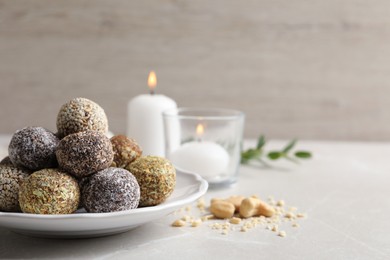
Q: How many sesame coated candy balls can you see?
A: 2